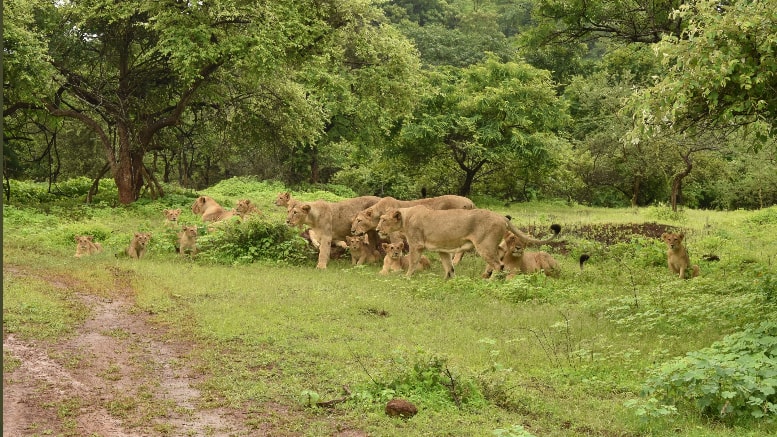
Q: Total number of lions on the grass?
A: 14